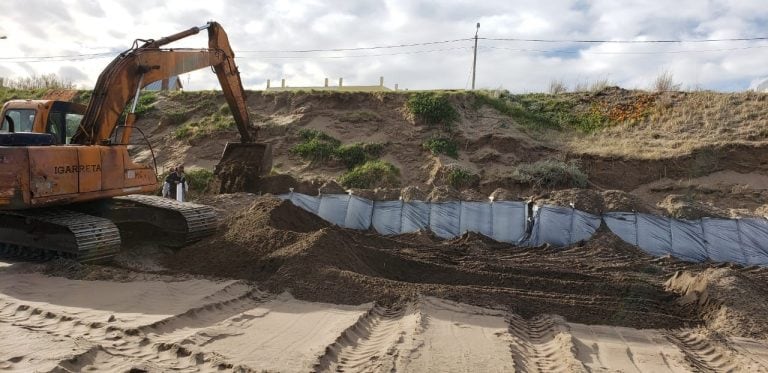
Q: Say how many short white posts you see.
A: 6